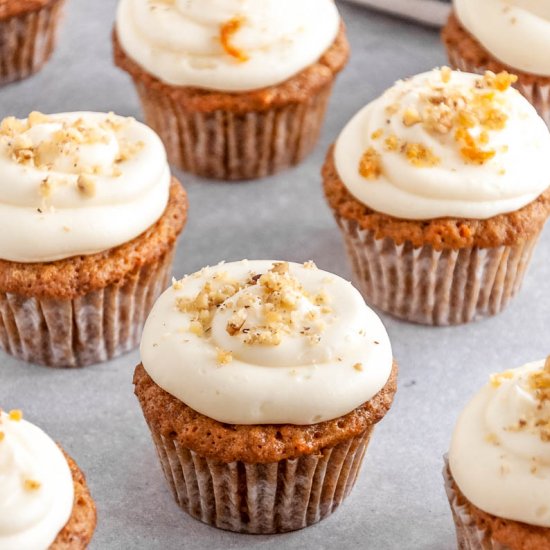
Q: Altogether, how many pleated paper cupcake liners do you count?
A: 7